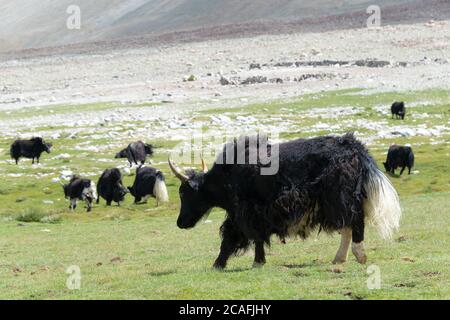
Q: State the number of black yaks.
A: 8